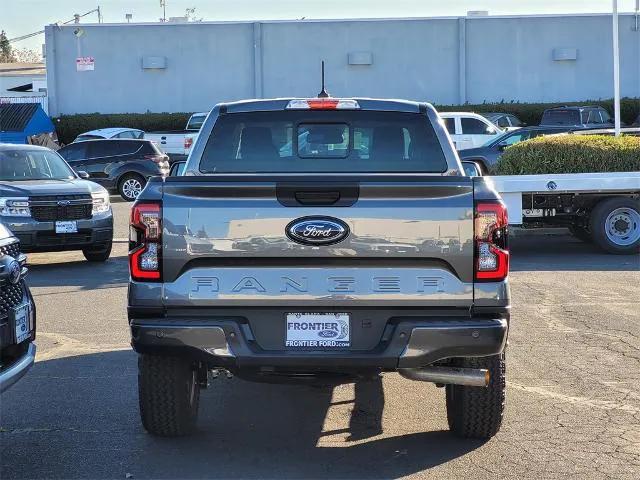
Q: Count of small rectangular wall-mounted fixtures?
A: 3